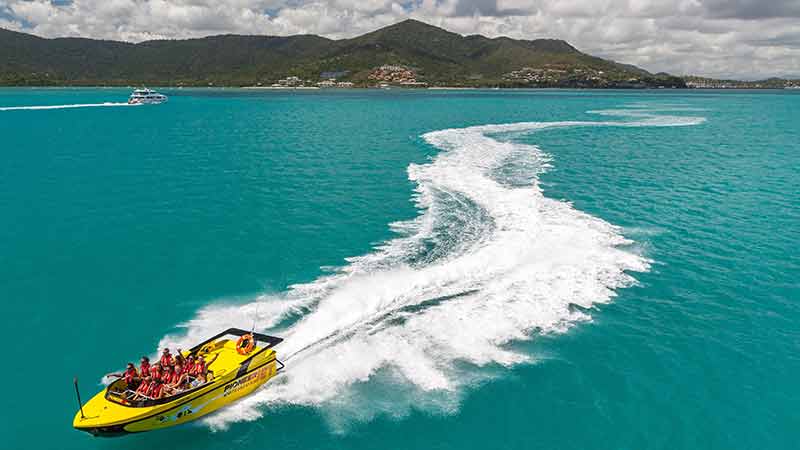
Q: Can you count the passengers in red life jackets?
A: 11